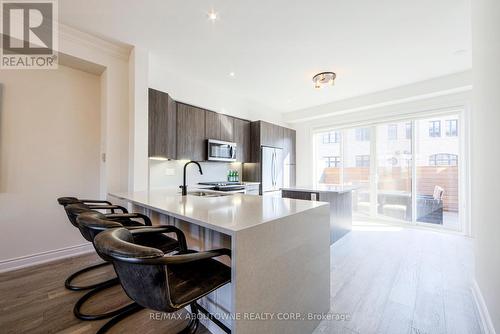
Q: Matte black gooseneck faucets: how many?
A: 1